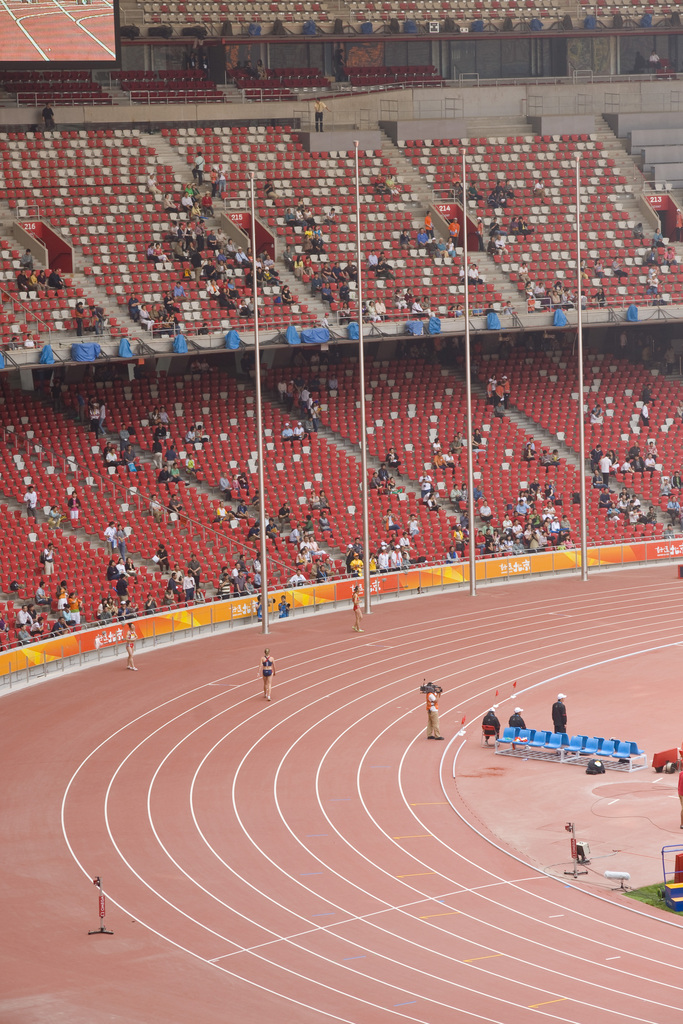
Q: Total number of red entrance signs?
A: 4